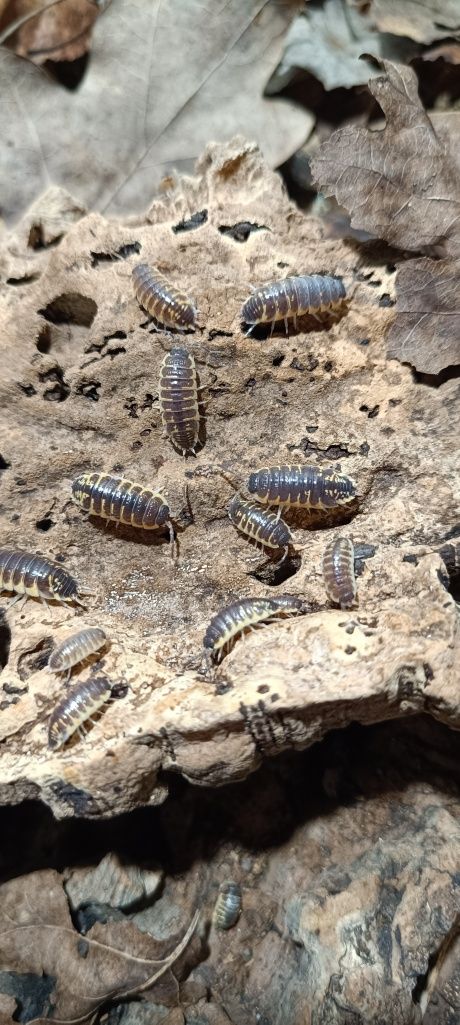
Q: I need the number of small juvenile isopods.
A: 2